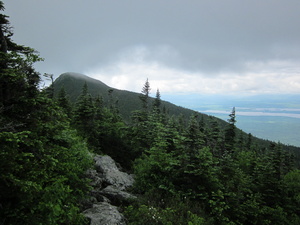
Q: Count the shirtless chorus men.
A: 0